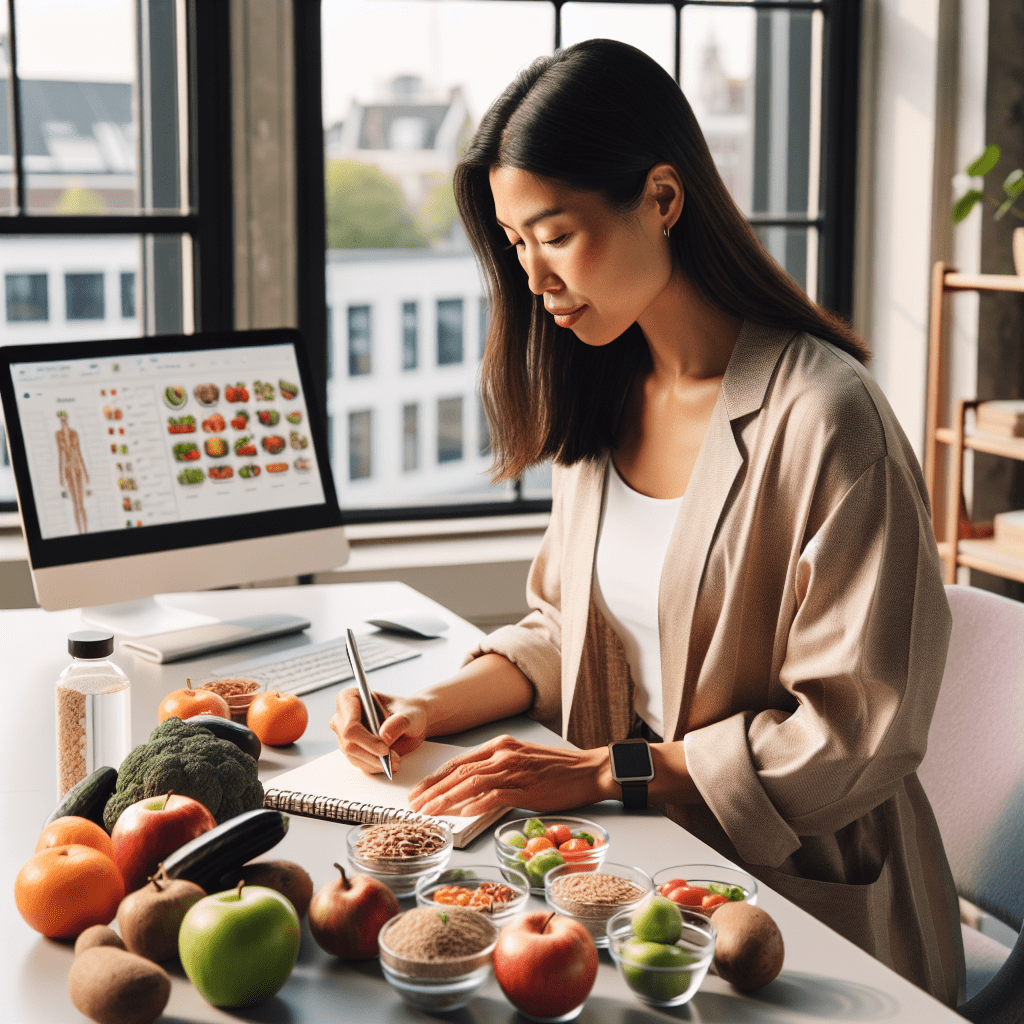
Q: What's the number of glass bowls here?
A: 8